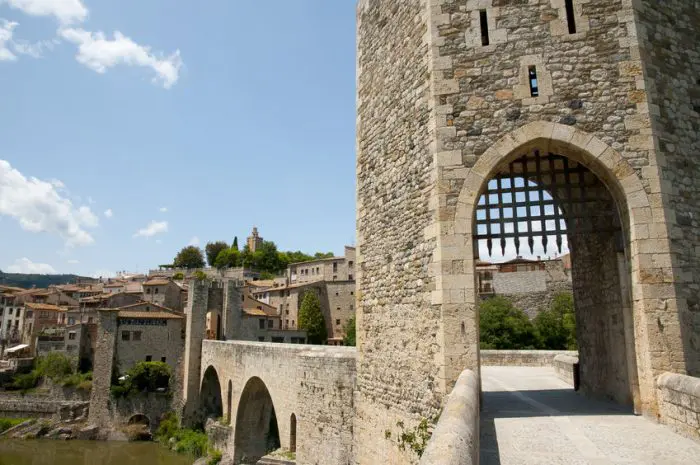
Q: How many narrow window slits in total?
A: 3